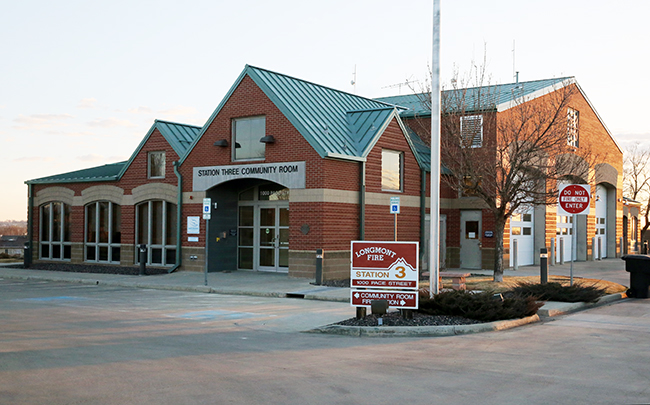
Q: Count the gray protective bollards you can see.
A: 6